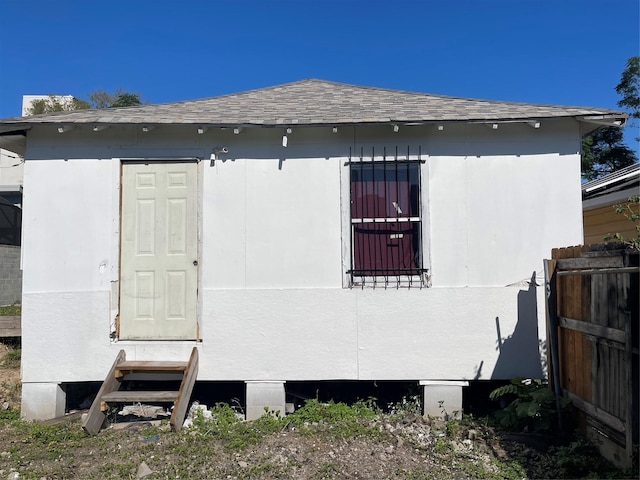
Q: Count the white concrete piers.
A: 3